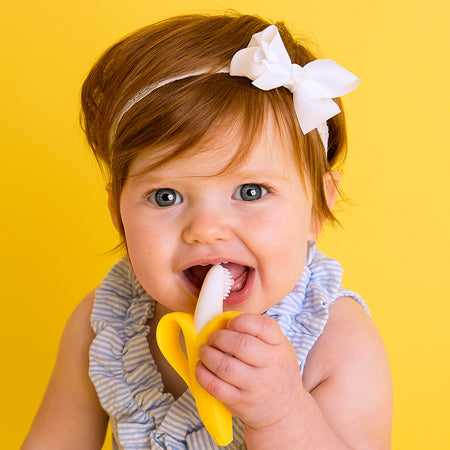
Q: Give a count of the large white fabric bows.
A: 1